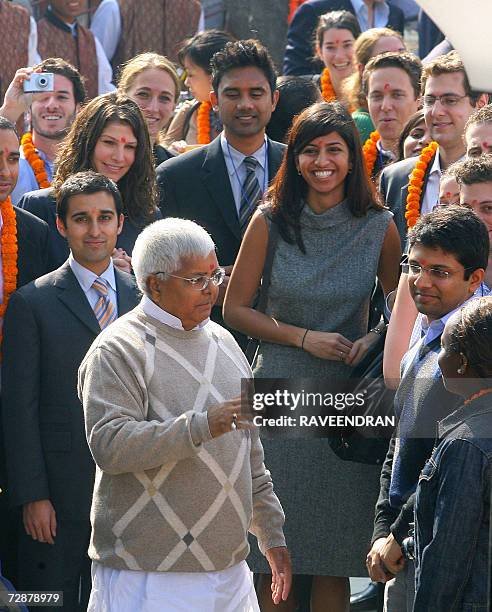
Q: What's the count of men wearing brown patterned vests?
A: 3